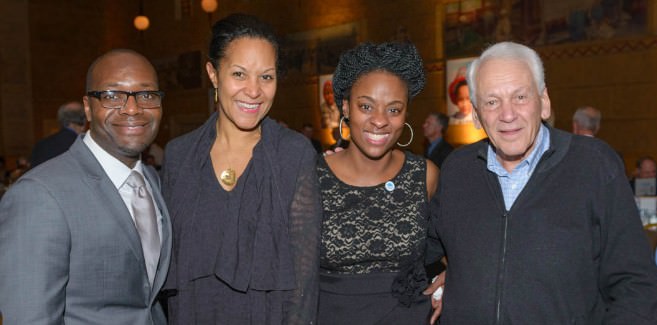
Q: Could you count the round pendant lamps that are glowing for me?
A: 2